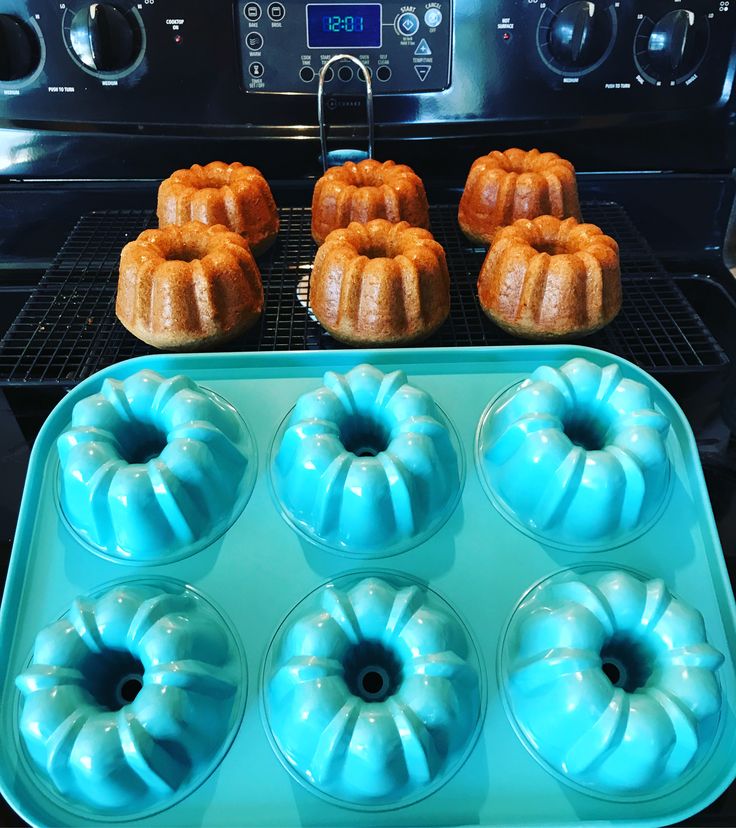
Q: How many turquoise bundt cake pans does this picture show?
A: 6